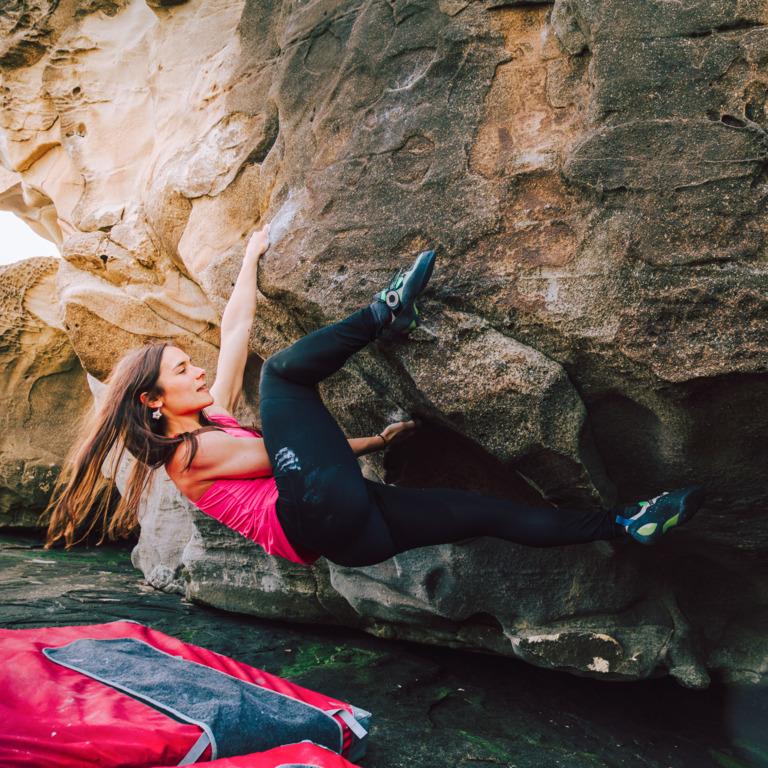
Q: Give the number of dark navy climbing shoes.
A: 2